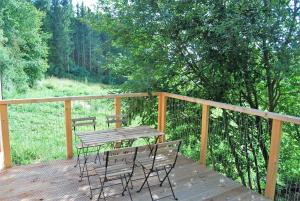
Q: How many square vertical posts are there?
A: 6